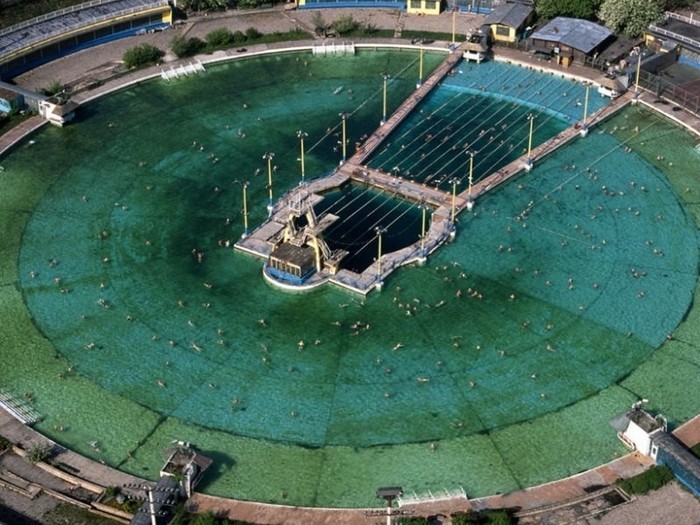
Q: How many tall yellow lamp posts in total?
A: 14